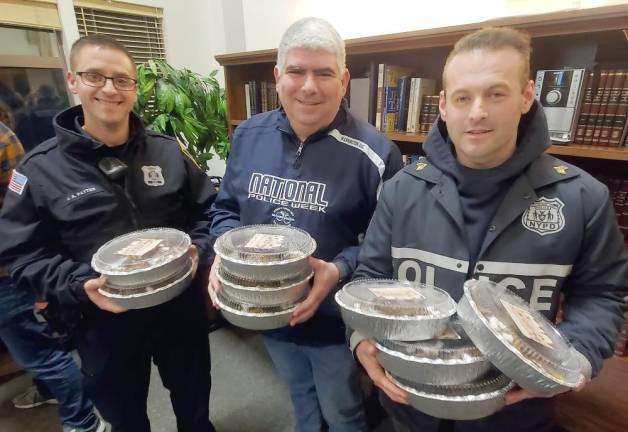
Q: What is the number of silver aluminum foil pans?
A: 9